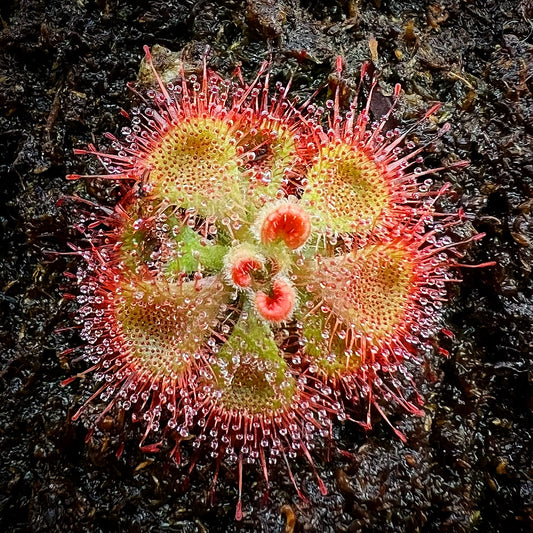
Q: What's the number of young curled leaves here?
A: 3